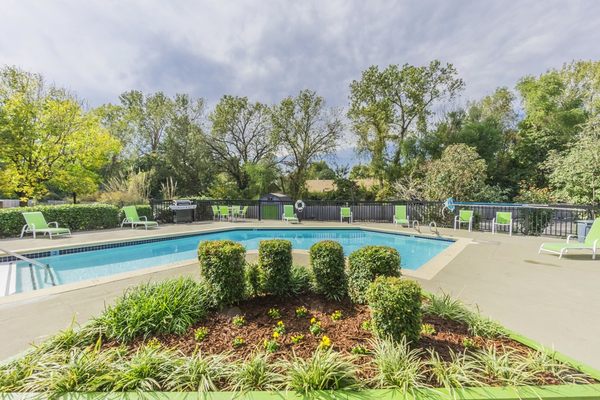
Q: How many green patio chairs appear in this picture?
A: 12